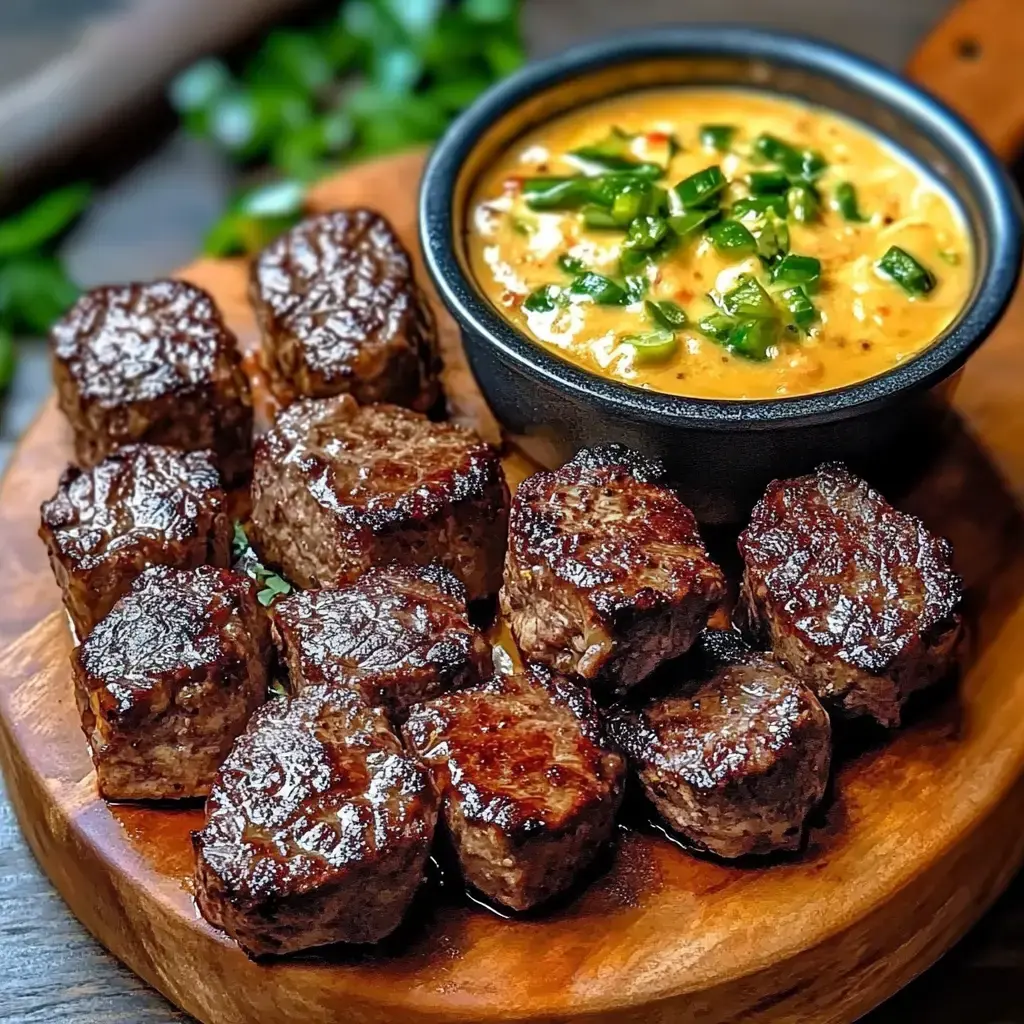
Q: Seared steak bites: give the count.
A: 11